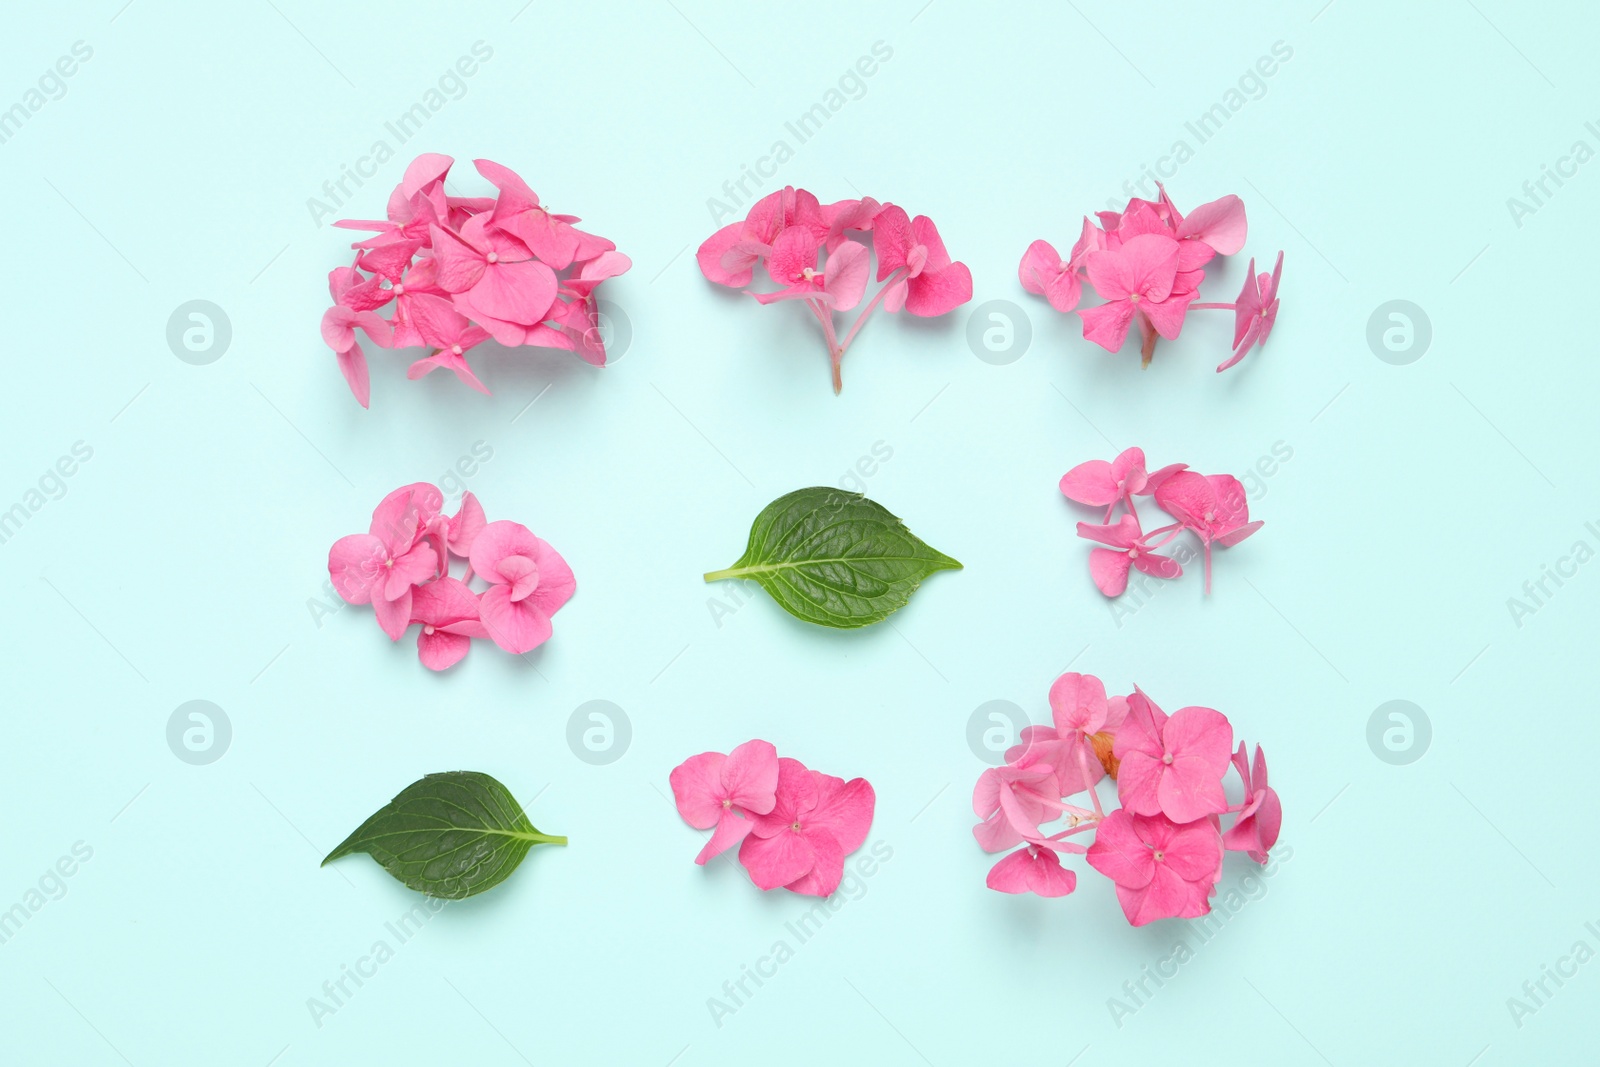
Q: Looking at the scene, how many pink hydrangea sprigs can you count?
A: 7